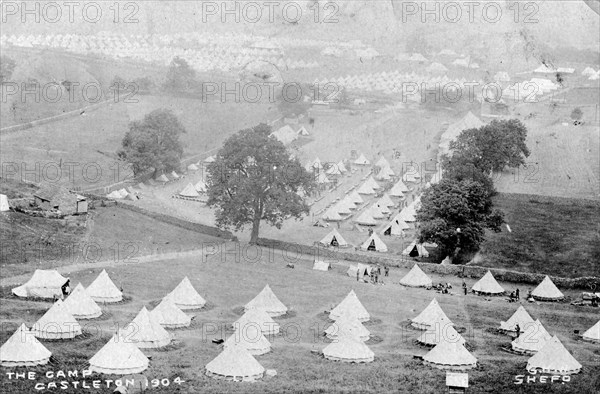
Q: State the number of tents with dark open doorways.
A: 4